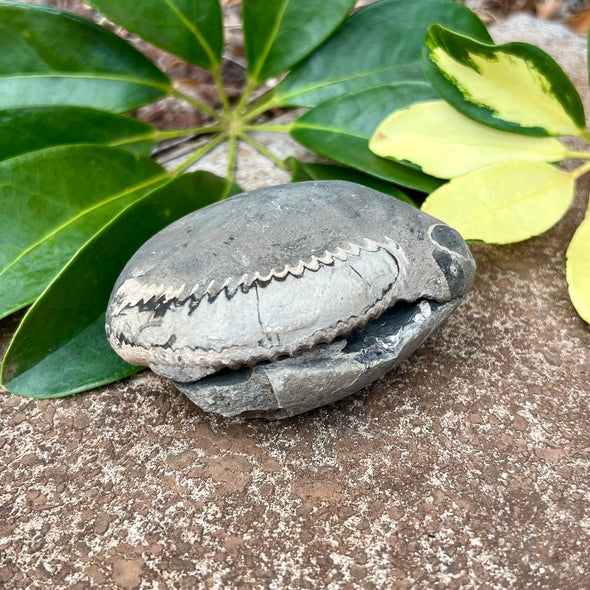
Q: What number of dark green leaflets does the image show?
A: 9